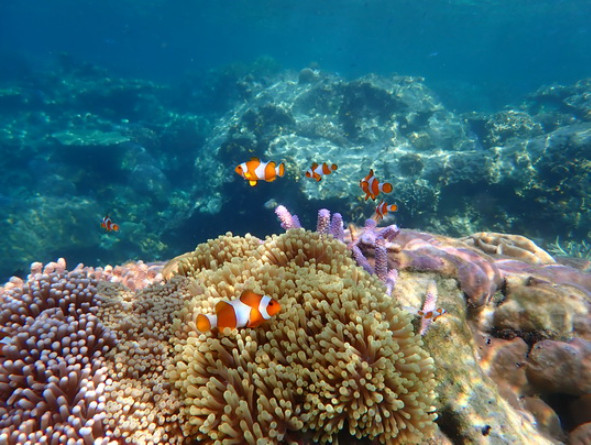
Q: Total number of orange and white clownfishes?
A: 7